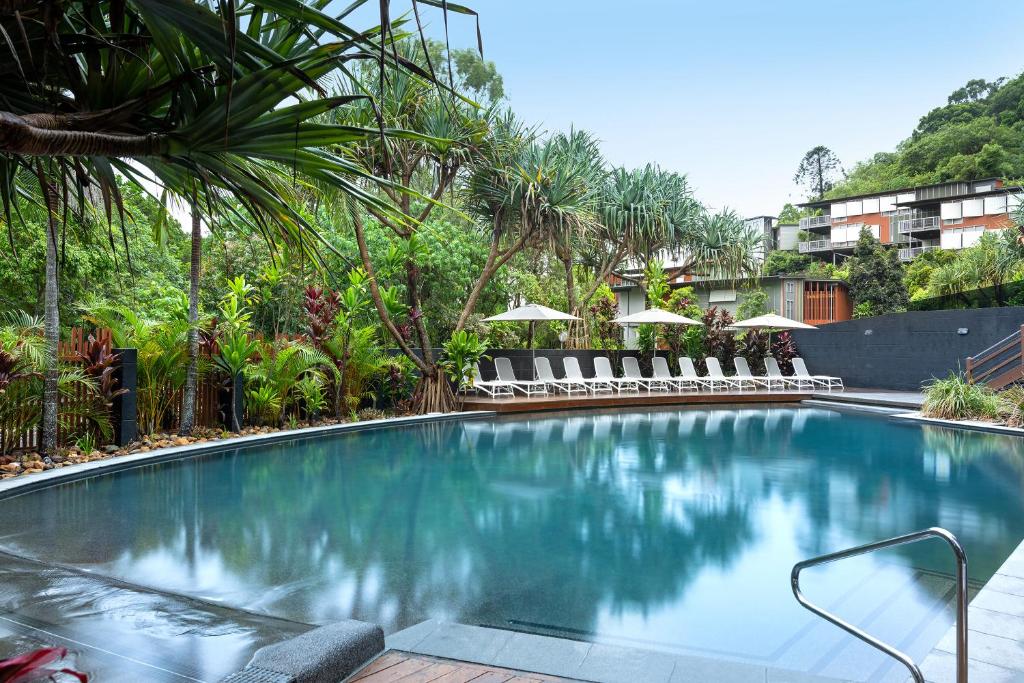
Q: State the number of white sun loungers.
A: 12